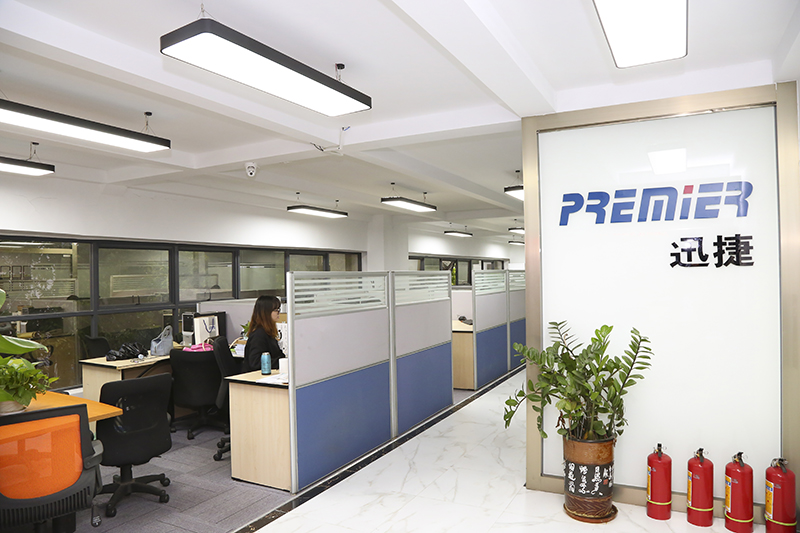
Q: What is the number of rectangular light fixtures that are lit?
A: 10